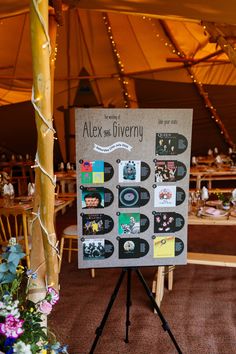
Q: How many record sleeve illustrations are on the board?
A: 13